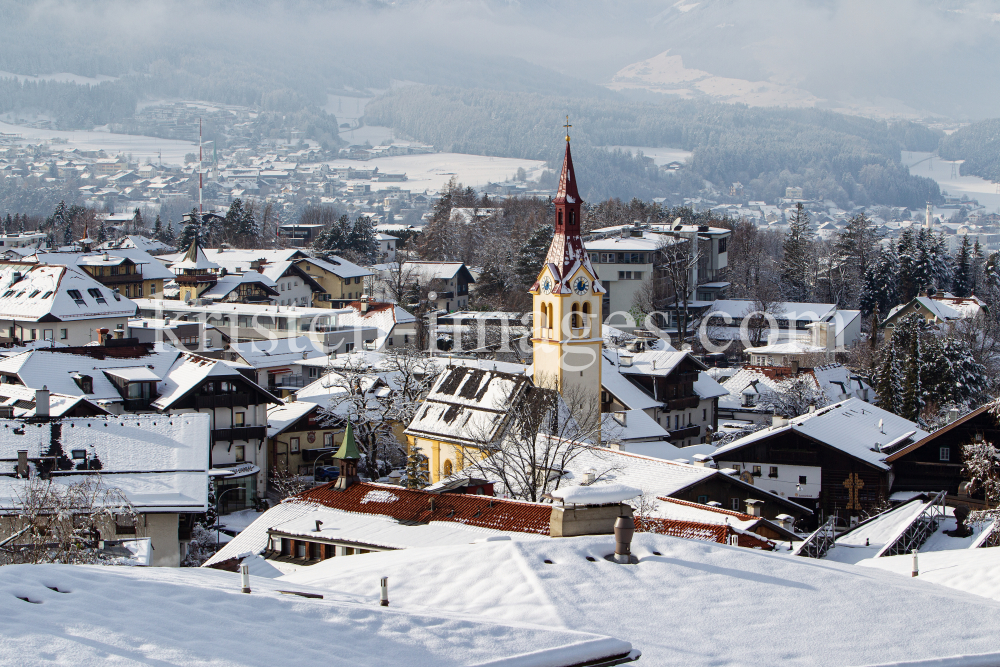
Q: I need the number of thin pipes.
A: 3